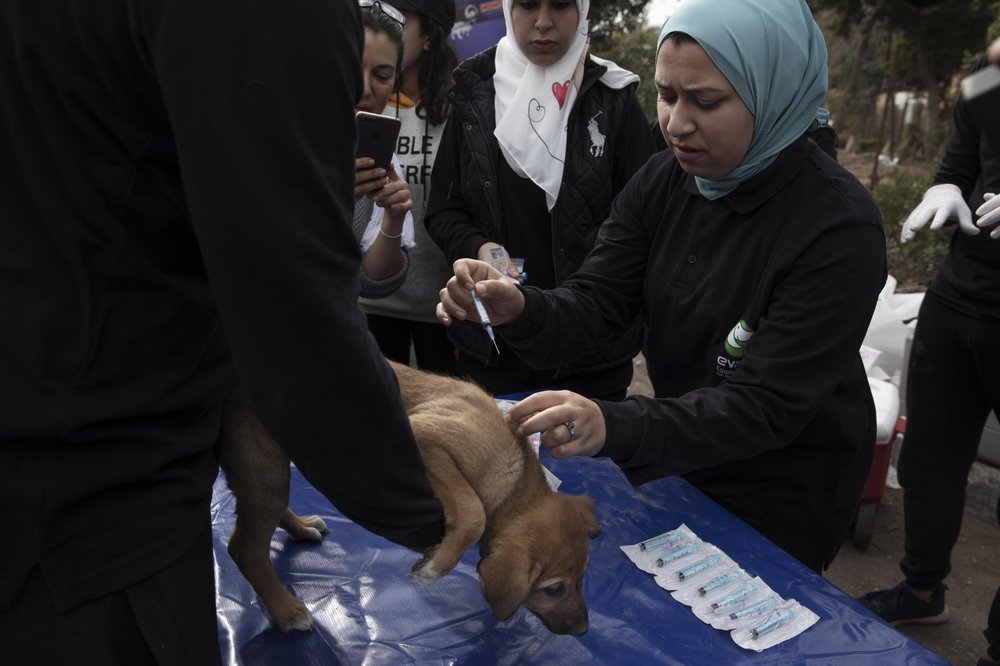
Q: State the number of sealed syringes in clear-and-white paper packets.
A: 7